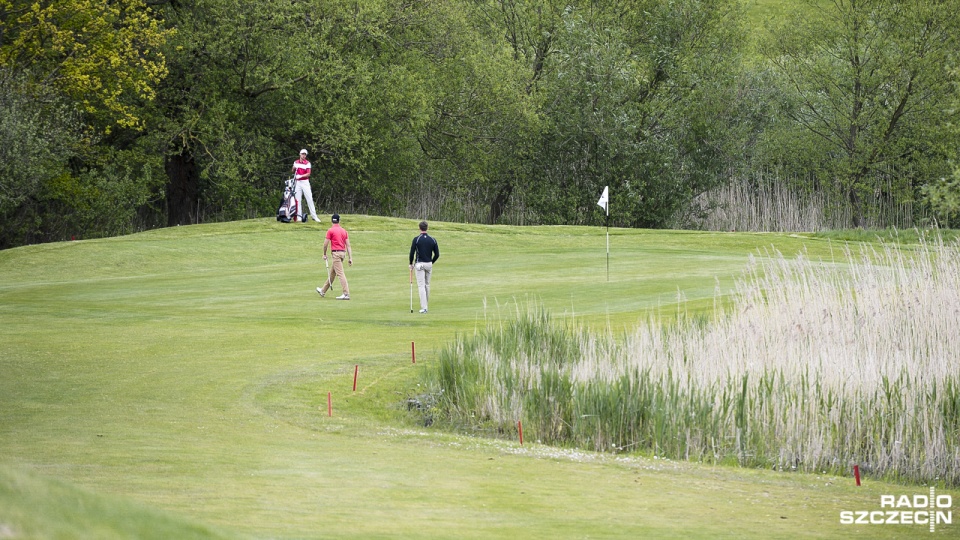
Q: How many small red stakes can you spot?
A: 5